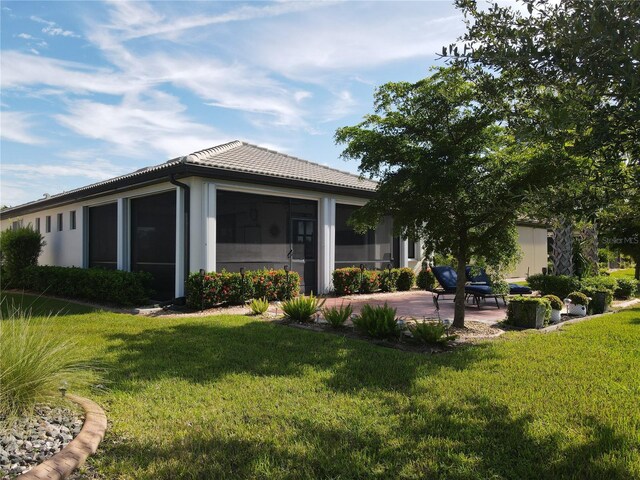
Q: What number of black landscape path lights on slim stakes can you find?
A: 5